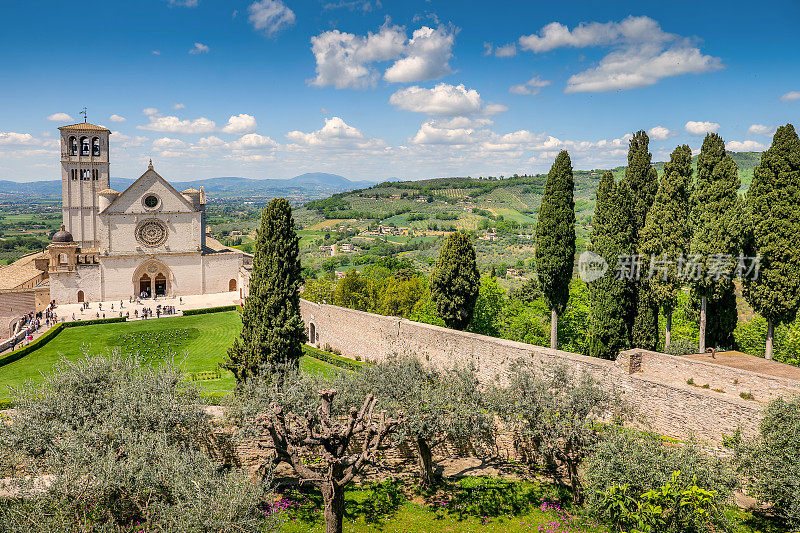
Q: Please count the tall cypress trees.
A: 8